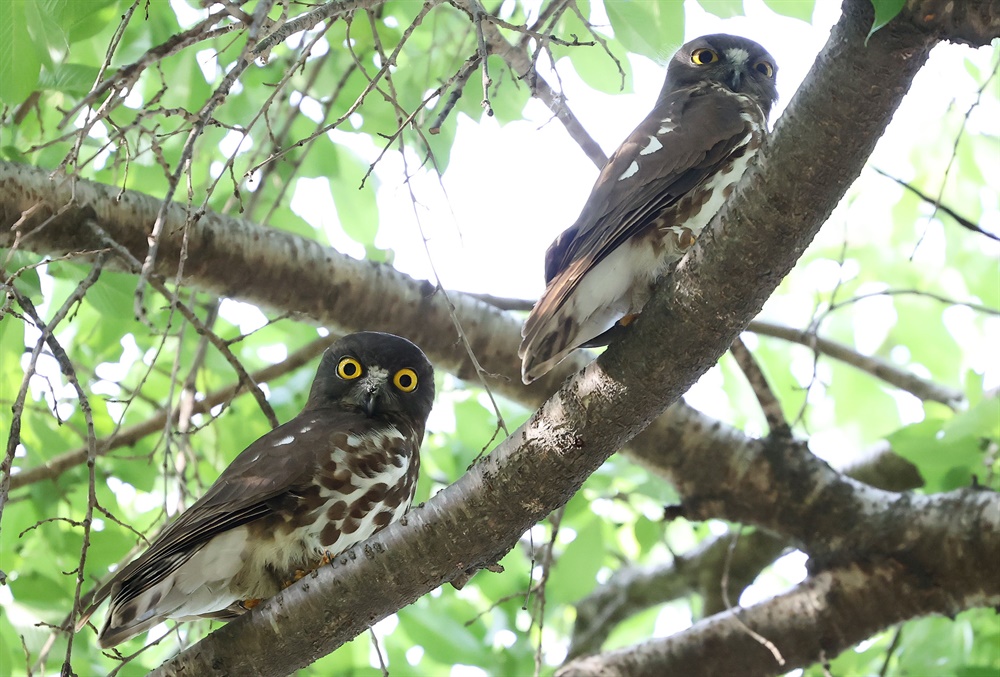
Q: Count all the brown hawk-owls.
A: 2